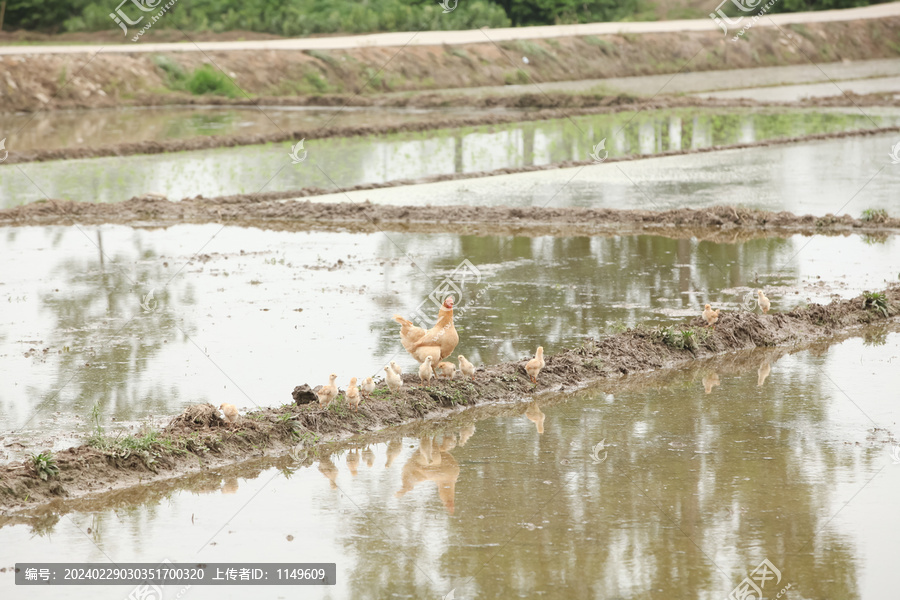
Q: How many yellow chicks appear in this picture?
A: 12